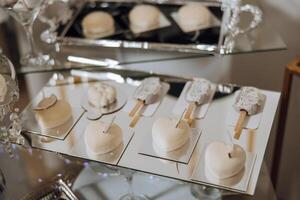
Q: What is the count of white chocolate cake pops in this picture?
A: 3